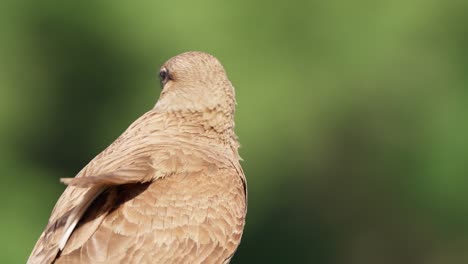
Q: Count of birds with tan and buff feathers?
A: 1